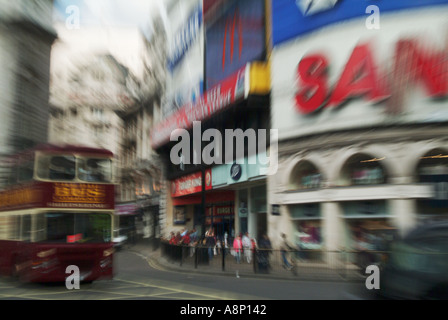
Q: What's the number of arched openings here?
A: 3